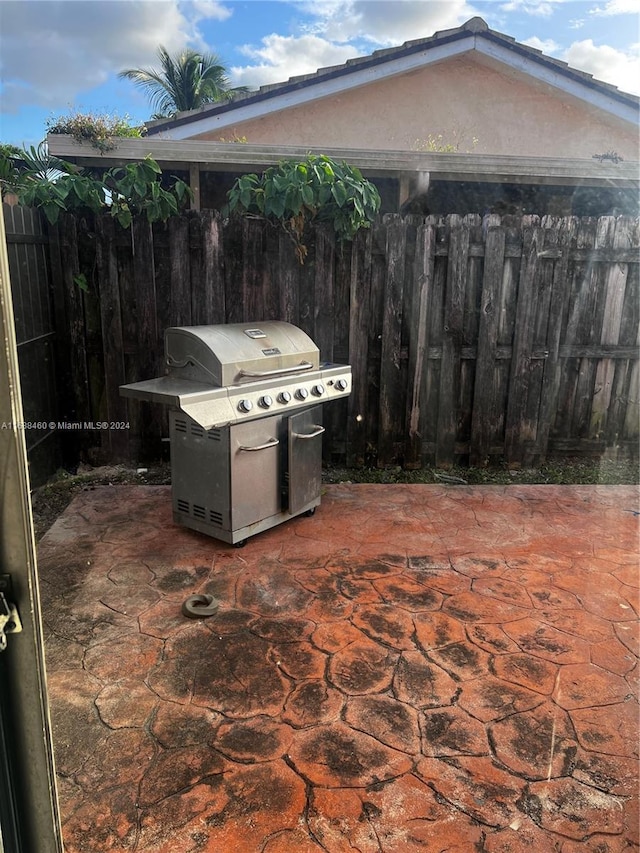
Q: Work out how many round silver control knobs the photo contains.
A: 6